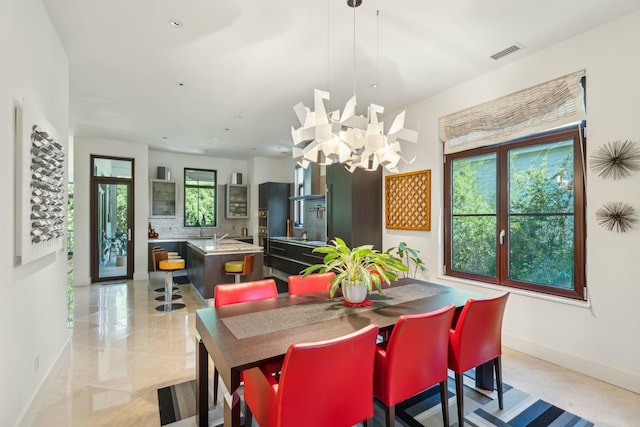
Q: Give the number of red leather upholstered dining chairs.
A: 6